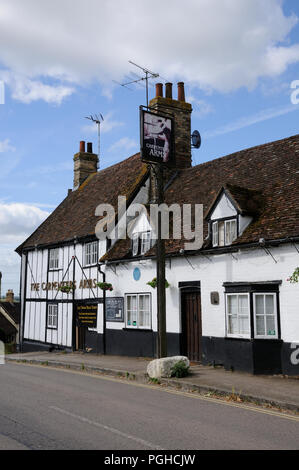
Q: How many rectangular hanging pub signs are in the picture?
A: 1